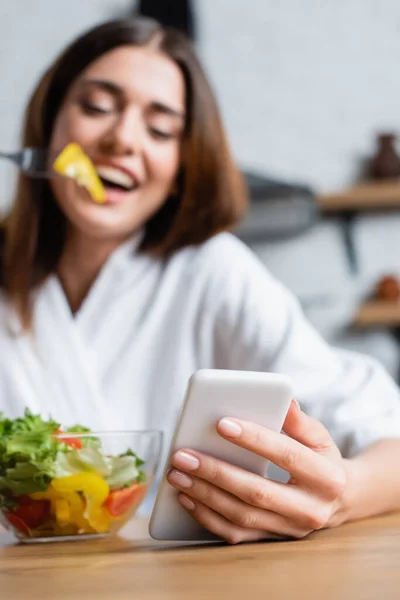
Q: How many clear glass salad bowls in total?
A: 1